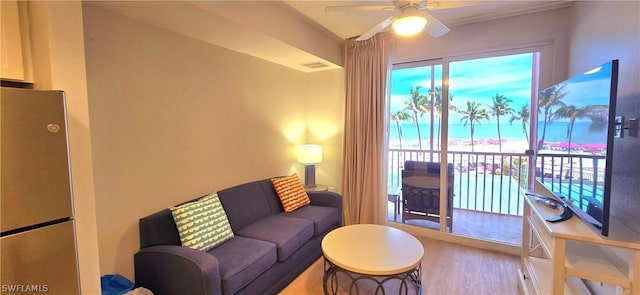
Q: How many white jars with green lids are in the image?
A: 0